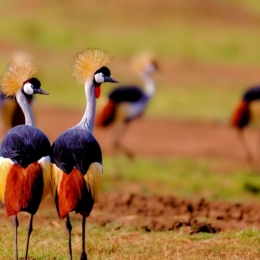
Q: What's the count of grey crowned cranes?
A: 5